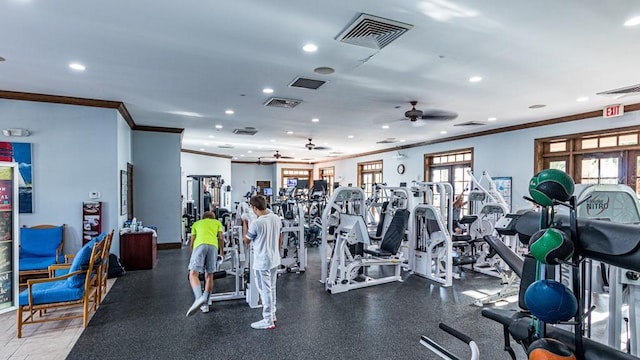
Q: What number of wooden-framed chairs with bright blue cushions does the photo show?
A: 3